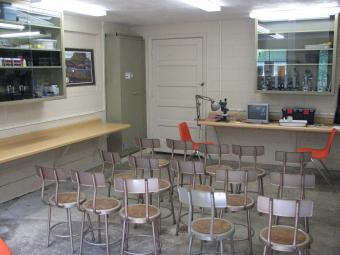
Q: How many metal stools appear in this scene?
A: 15